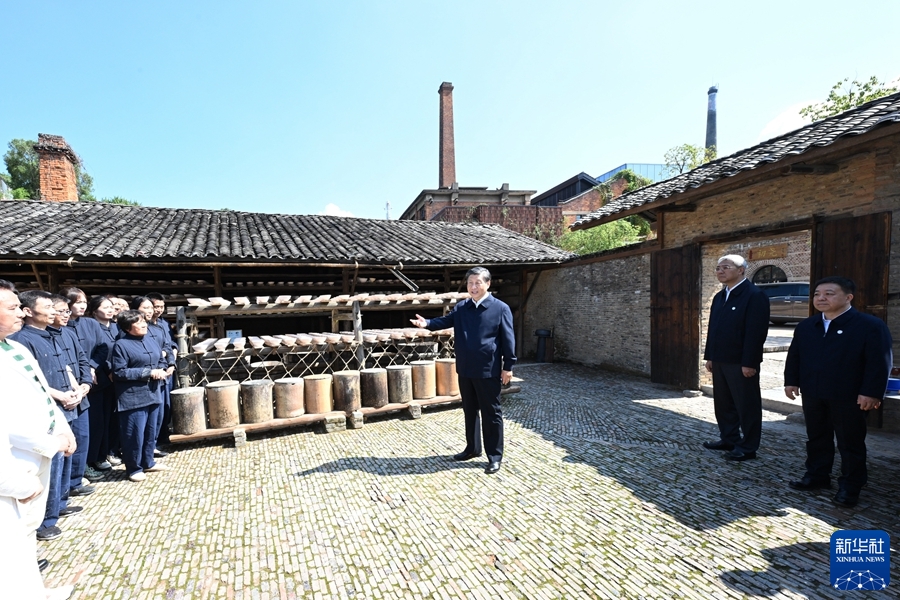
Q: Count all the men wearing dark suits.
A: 3